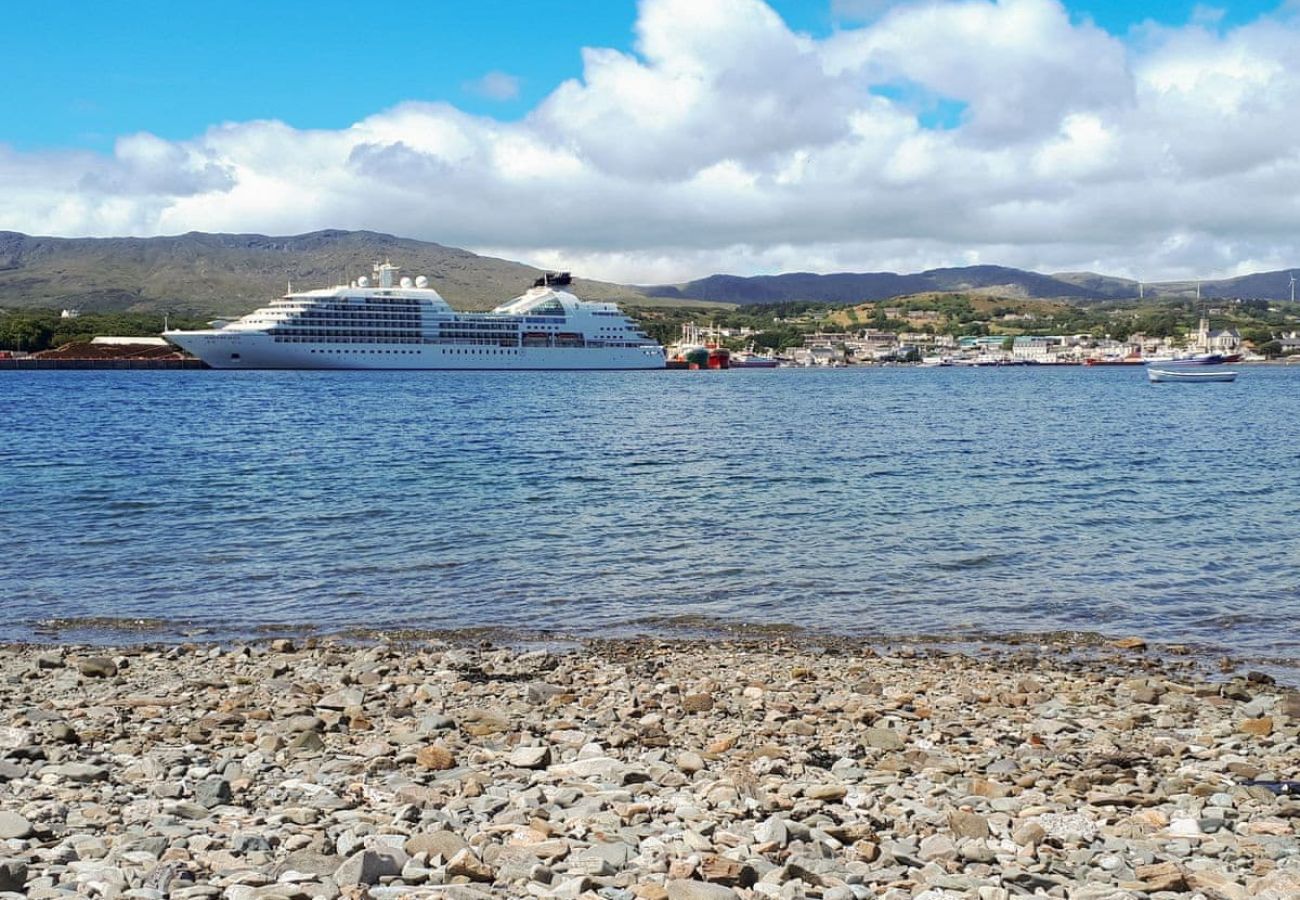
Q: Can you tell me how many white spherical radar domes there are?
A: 3